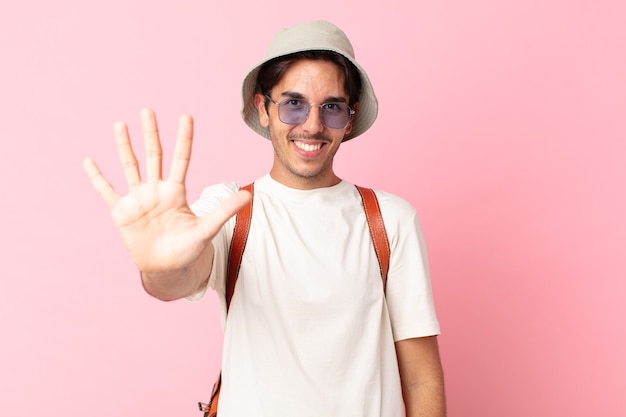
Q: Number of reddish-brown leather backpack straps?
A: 2